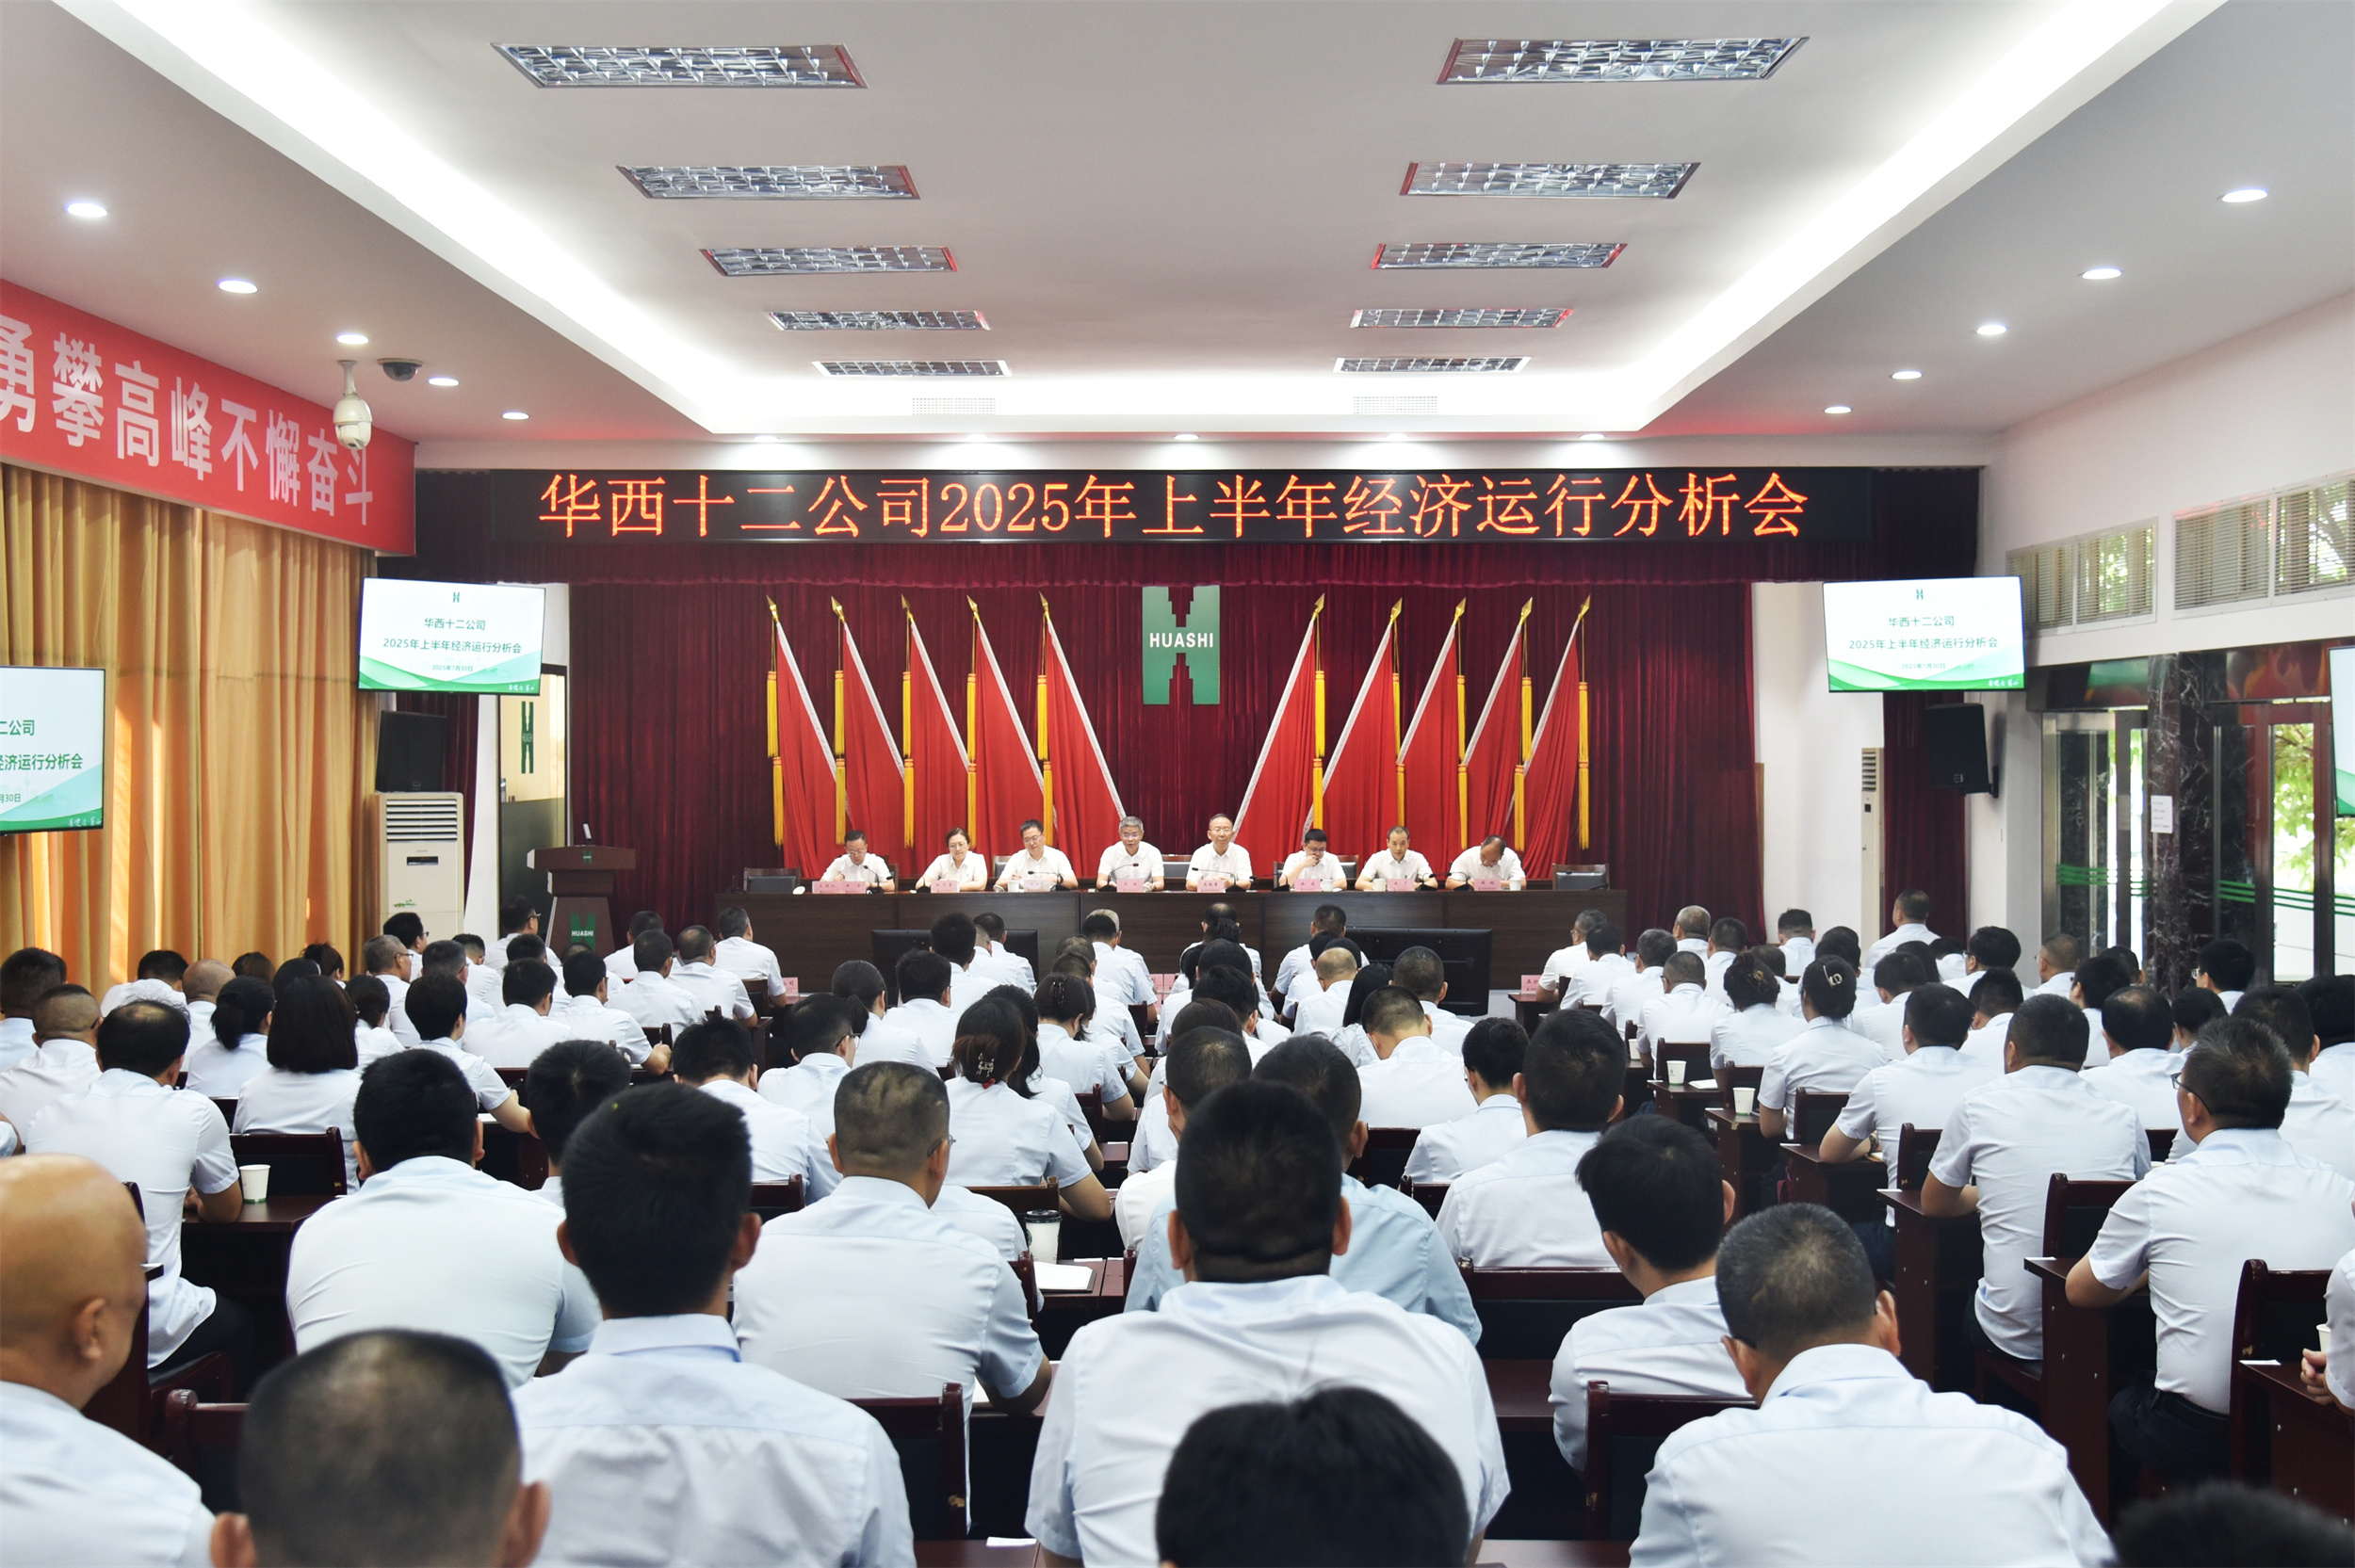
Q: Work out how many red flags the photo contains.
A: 10